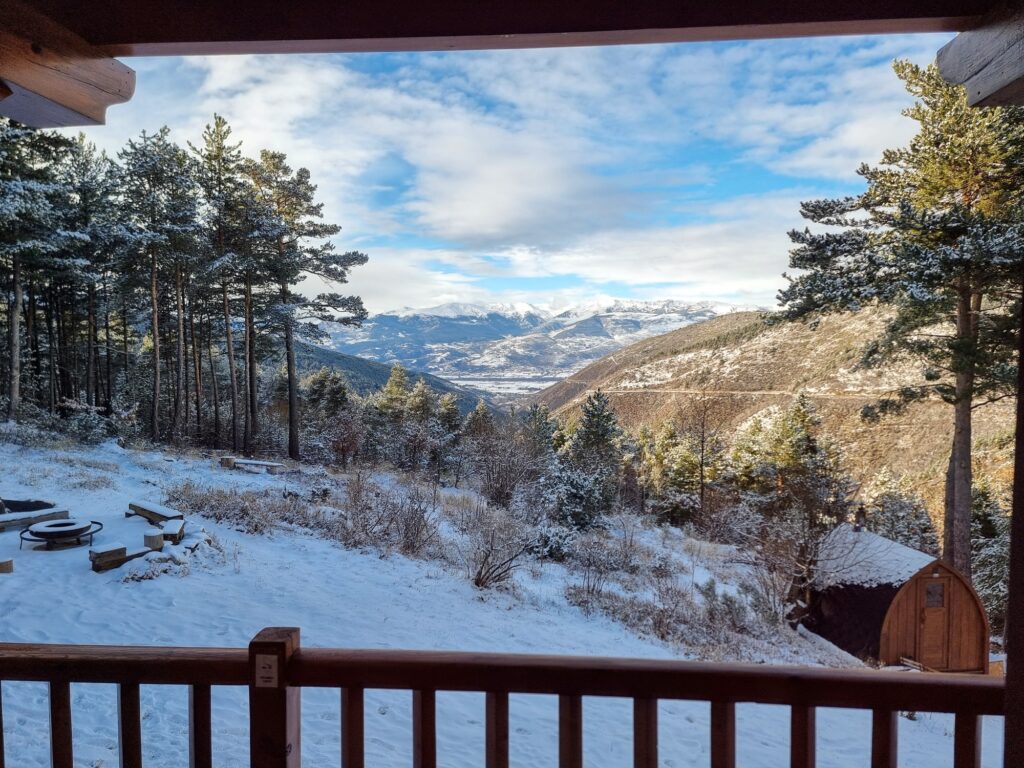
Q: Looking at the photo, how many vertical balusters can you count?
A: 12